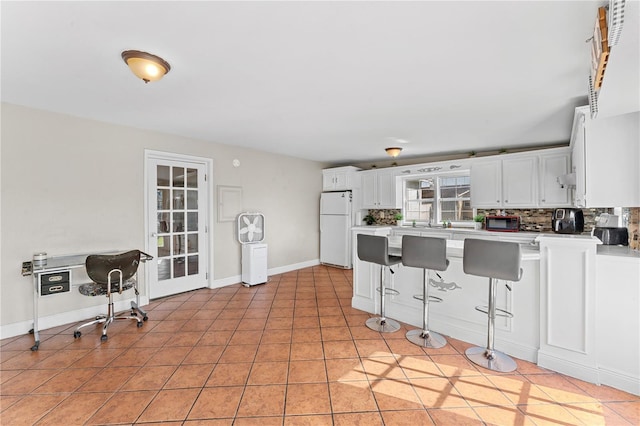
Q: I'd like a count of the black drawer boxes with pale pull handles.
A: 2